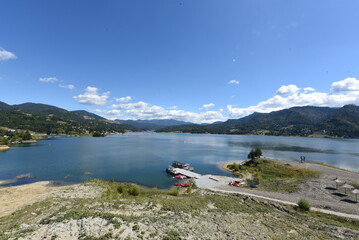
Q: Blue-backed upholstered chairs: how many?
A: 0